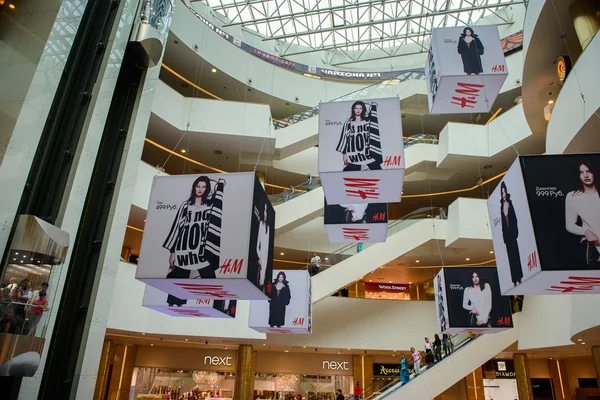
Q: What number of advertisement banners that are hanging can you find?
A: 8